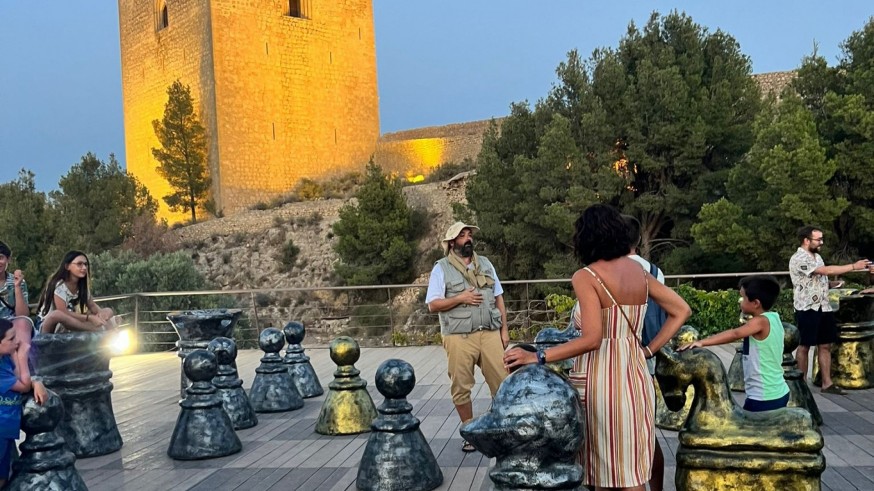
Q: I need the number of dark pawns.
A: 6